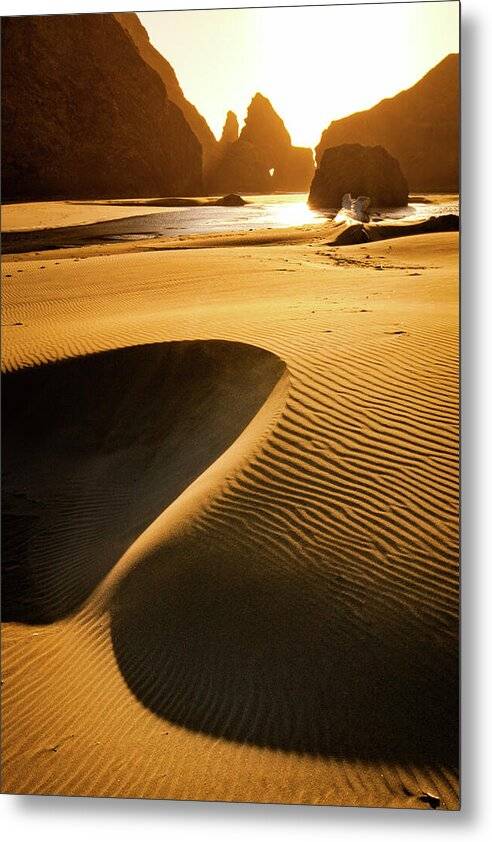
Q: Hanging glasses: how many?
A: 0